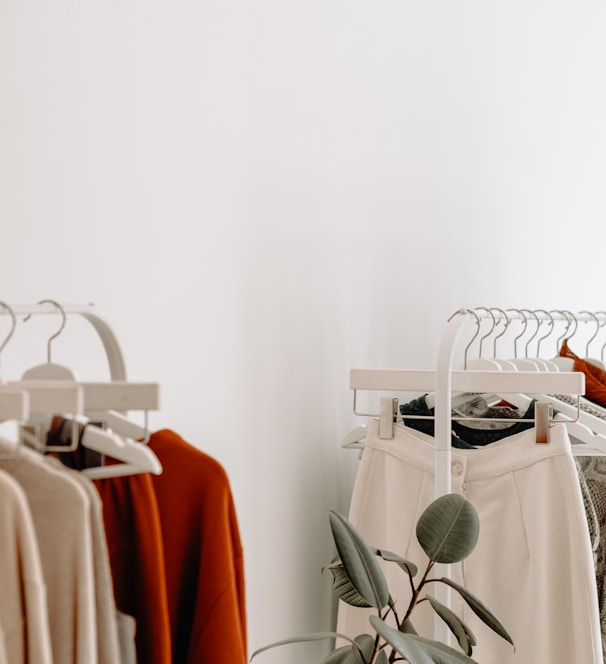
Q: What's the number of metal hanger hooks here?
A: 12